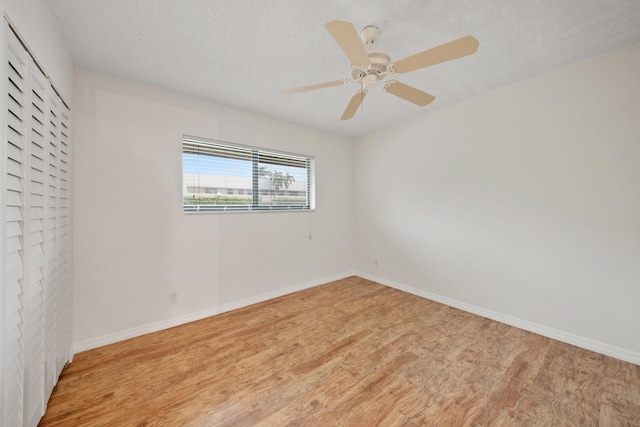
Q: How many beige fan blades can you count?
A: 5